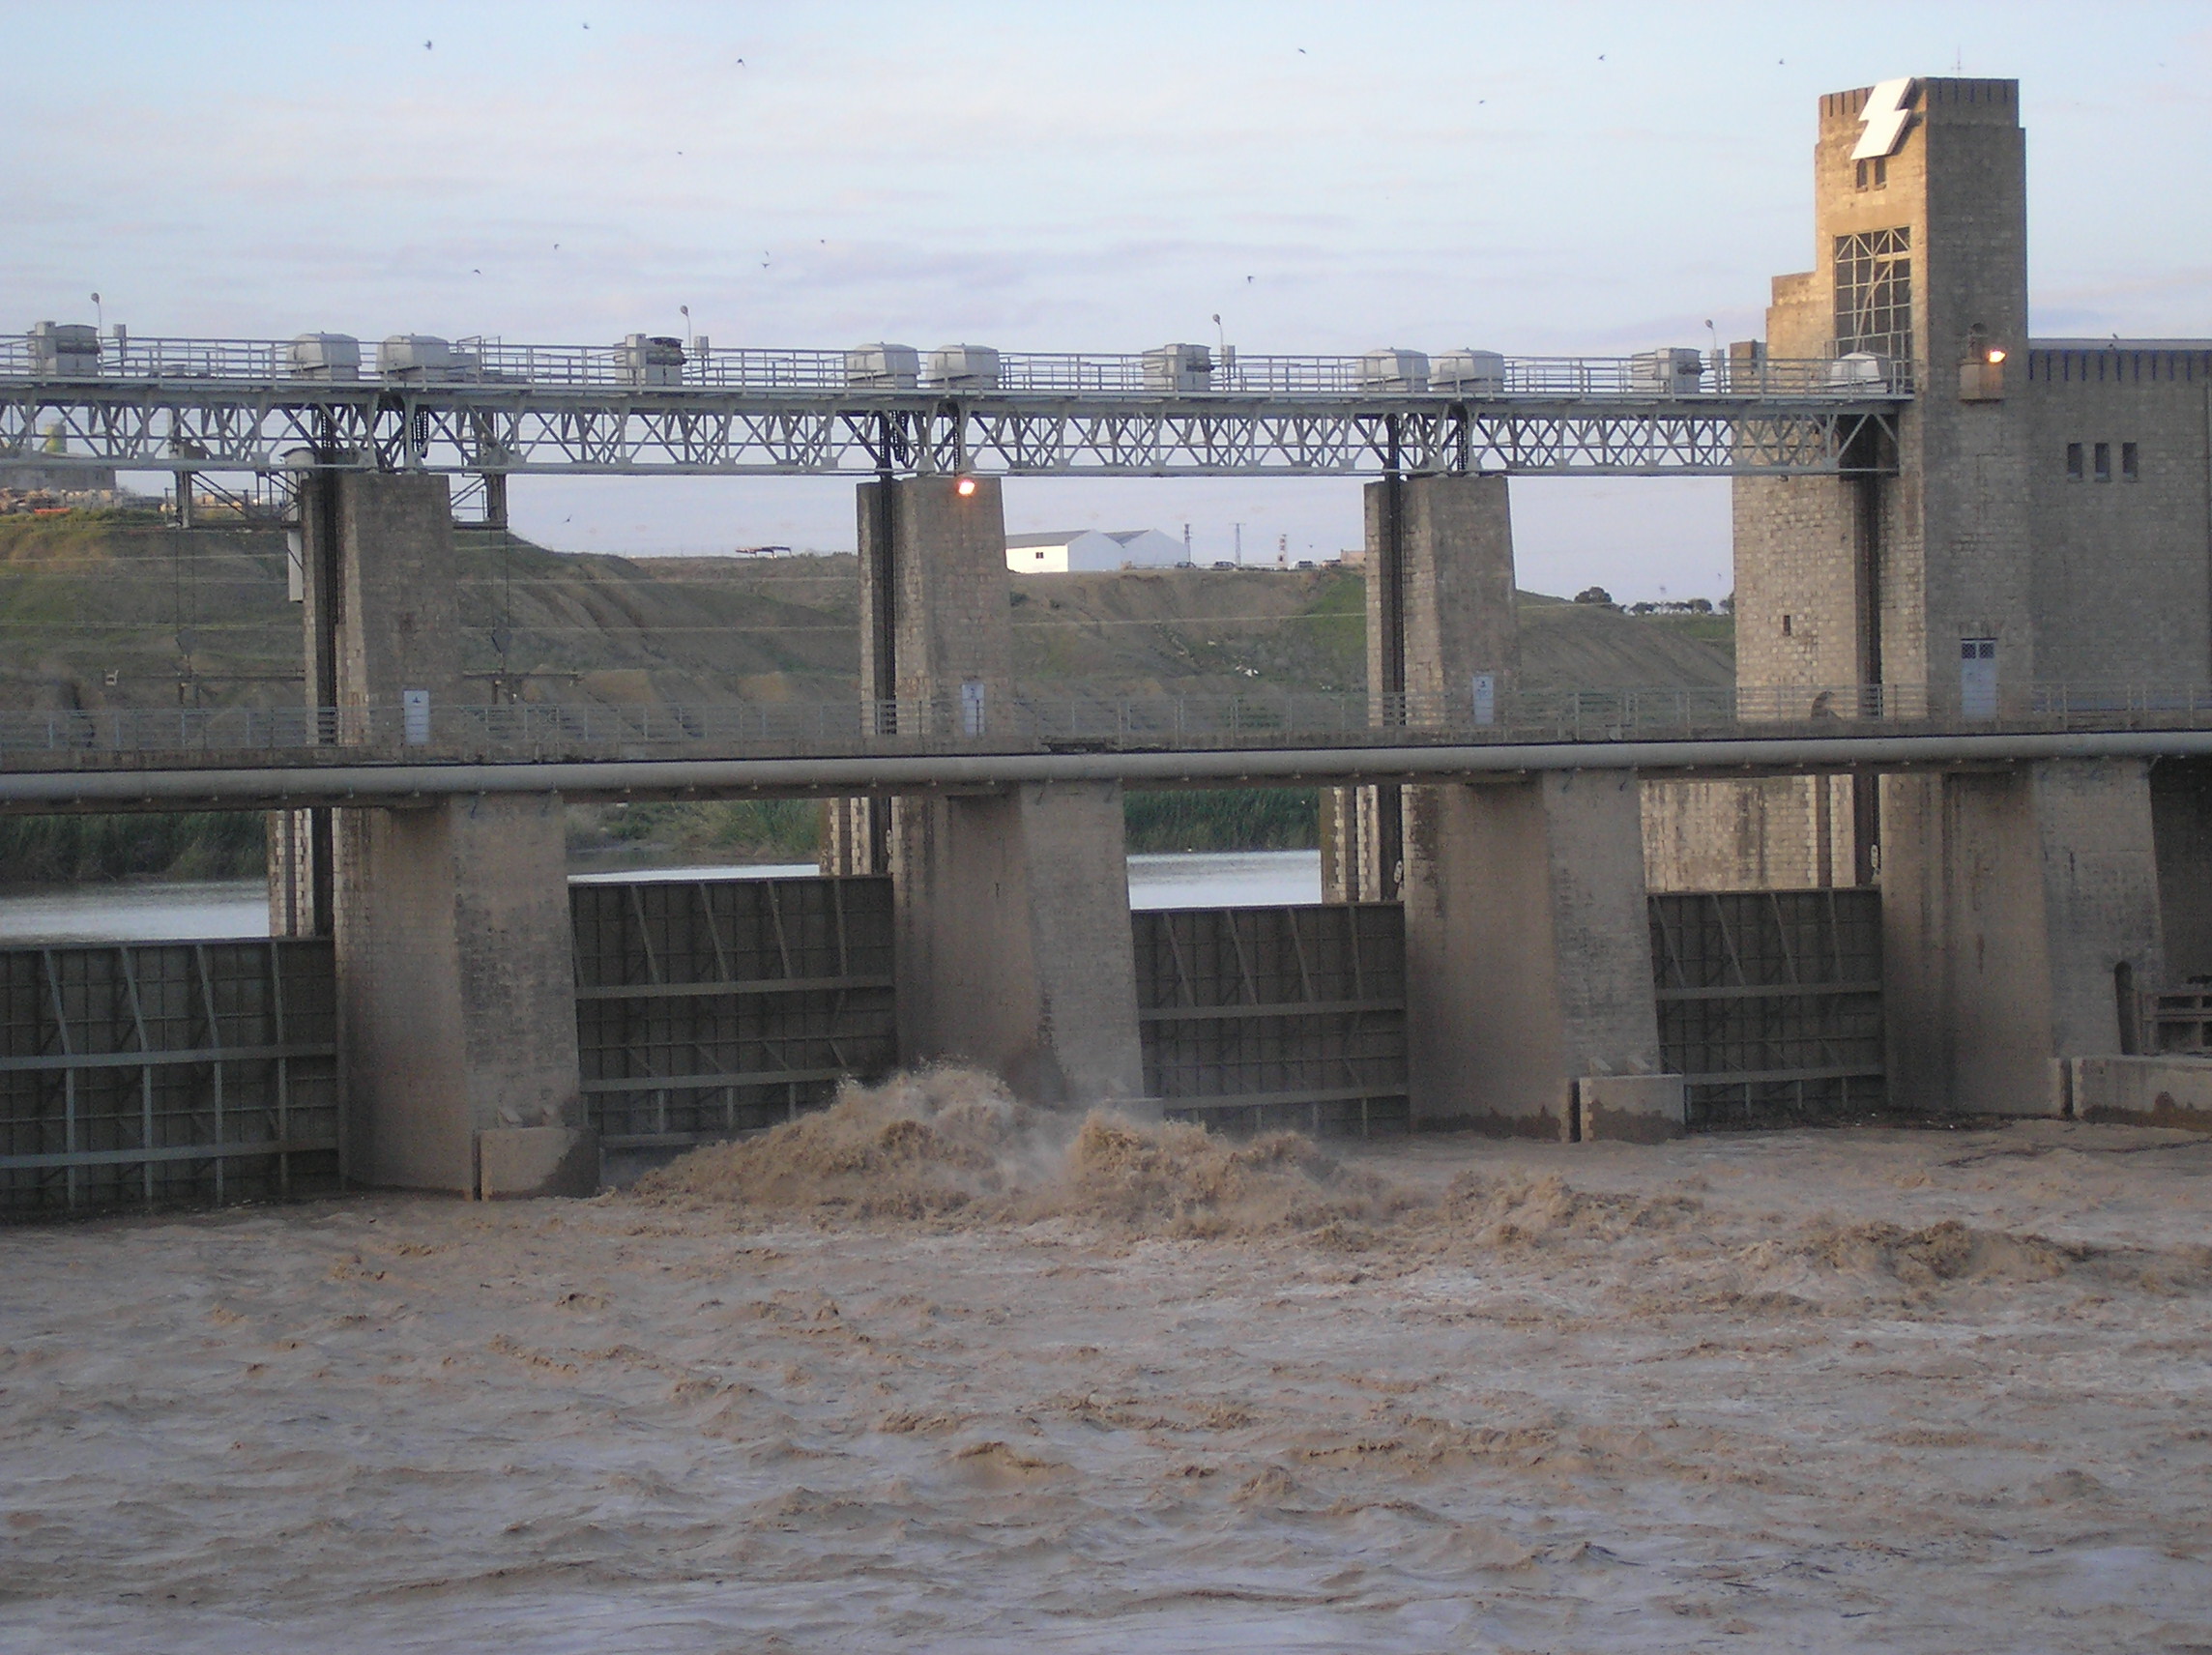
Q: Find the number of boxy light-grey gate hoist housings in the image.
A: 11